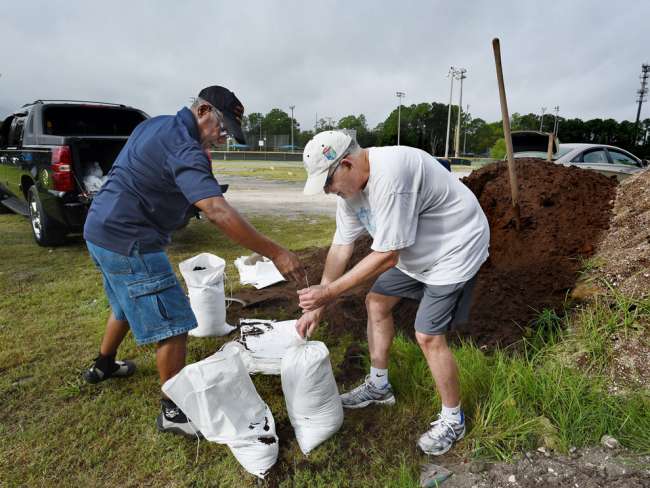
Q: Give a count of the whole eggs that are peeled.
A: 0